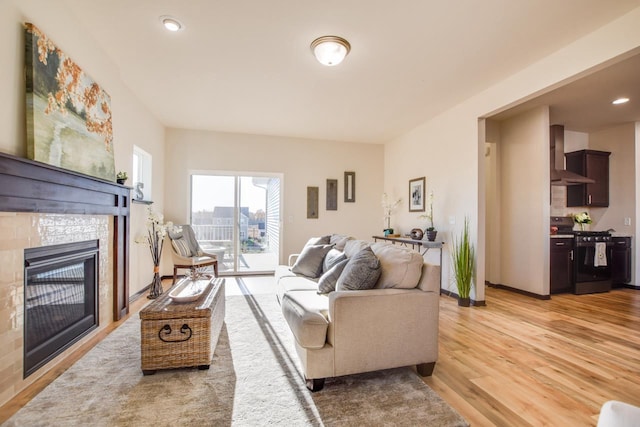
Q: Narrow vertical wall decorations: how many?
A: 3